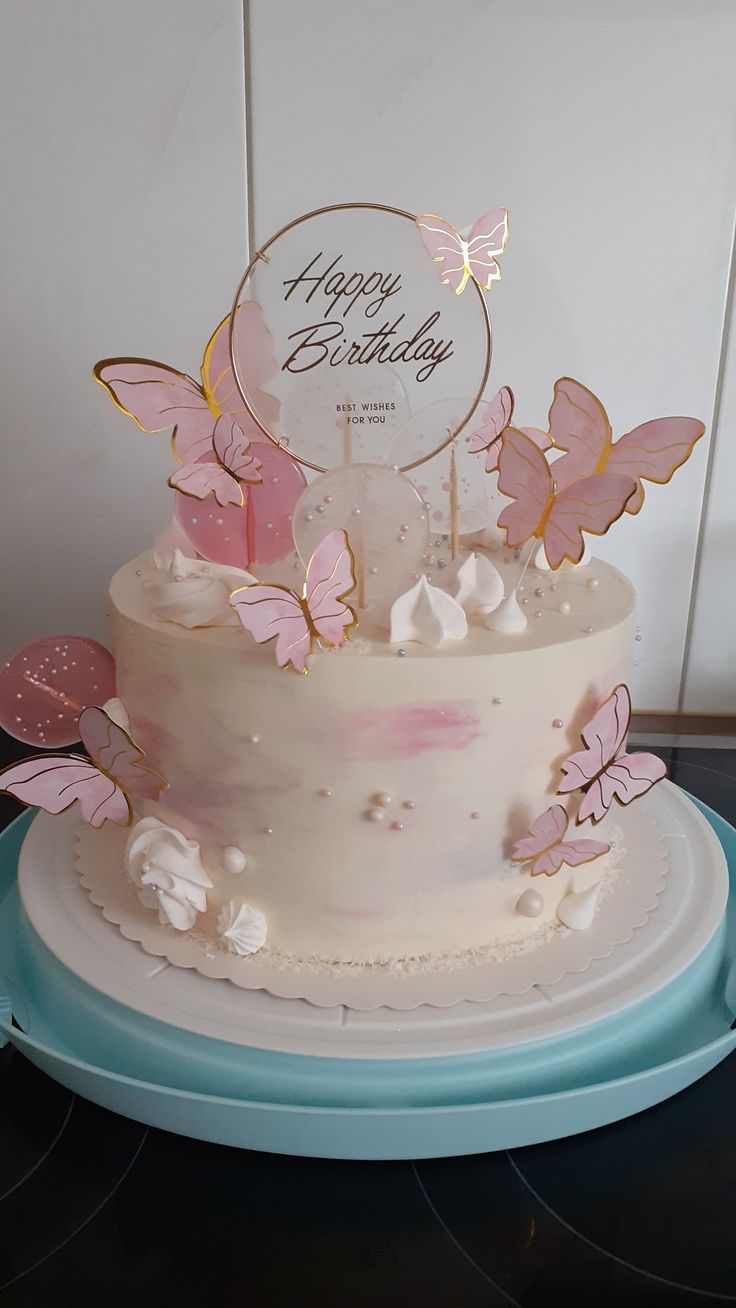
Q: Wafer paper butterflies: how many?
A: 10